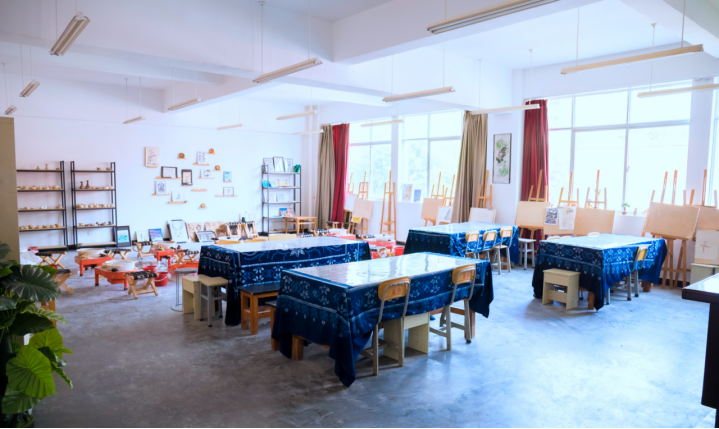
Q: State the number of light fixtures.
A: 15